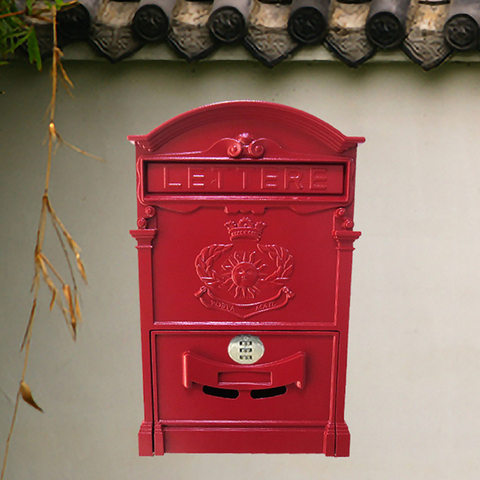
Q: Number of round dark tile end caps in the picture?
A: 6